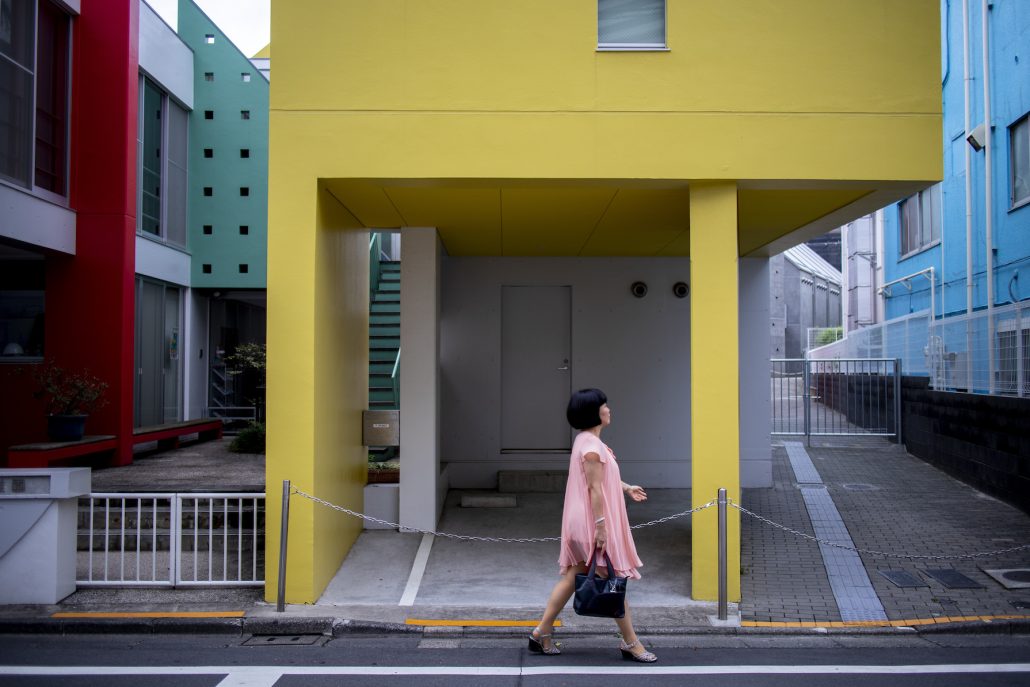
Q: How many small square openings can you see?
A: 13